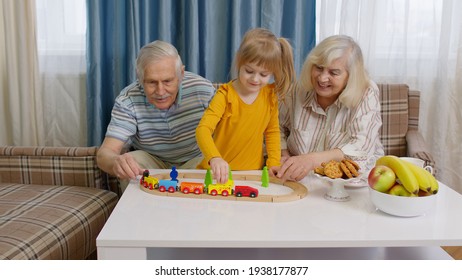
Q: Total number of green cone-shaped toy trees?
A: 3